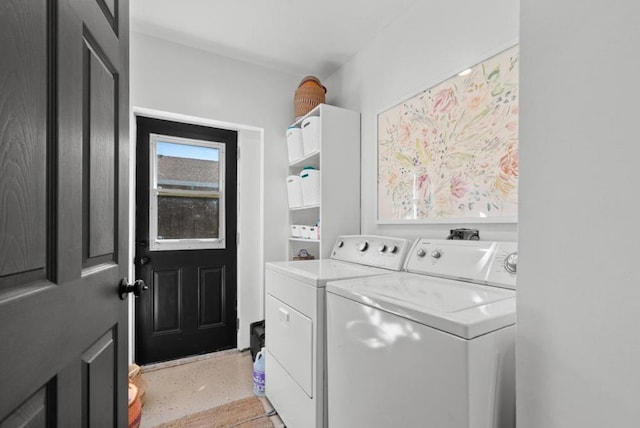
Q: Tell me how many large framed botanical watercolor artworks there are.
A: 1